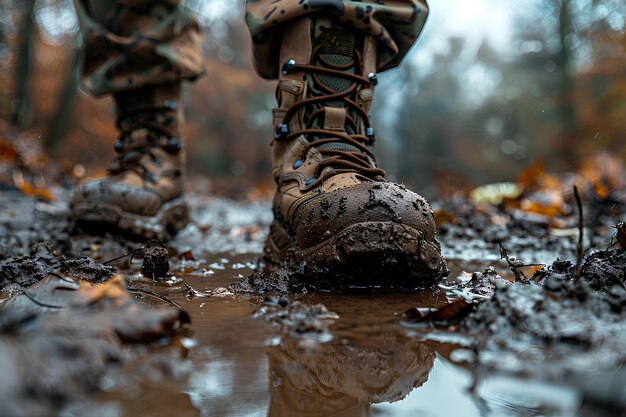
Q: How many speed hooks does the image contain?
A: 7